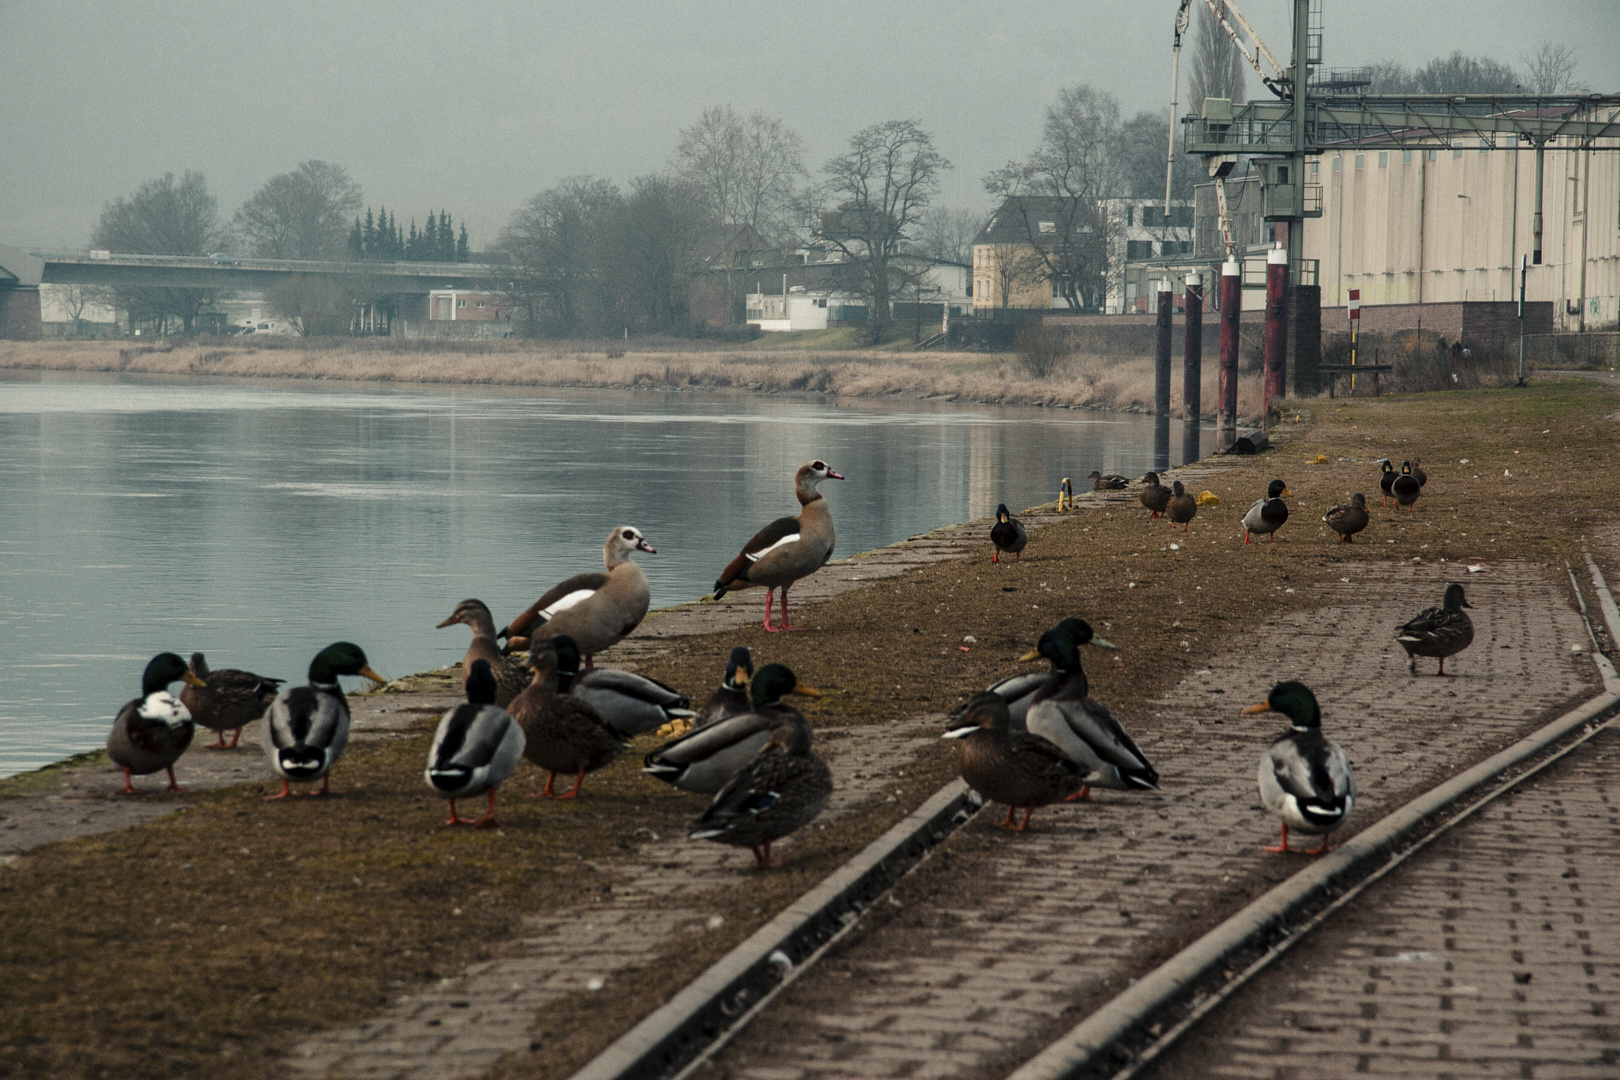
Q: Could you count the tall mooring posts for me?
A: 4